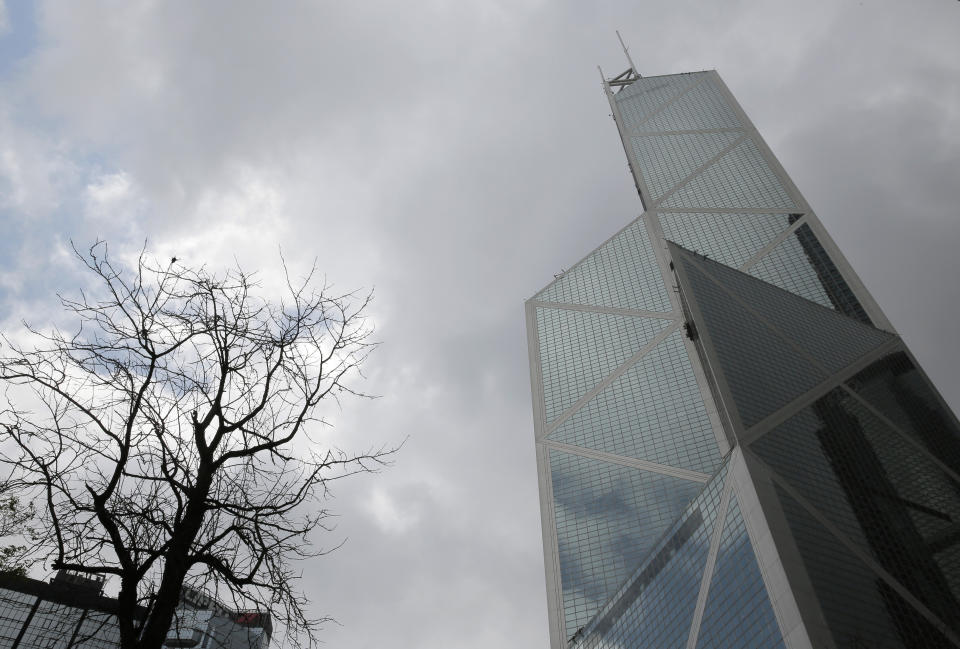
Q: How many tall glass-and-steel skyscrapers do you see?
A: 1